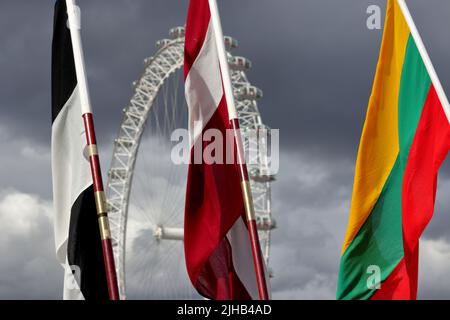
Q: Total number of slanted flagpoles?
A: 3